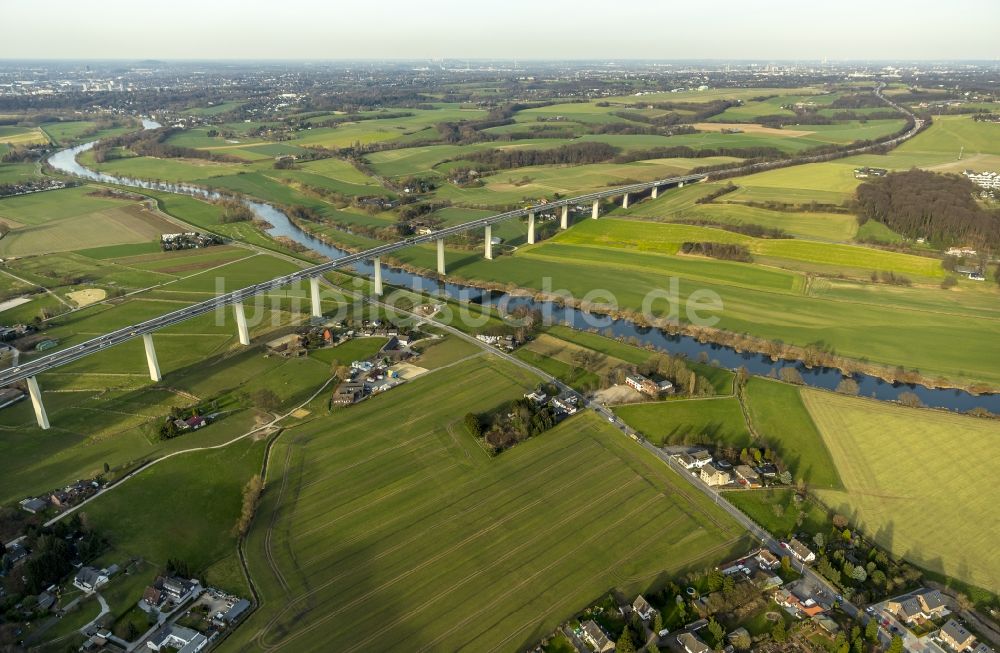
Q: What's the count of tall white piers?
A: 13